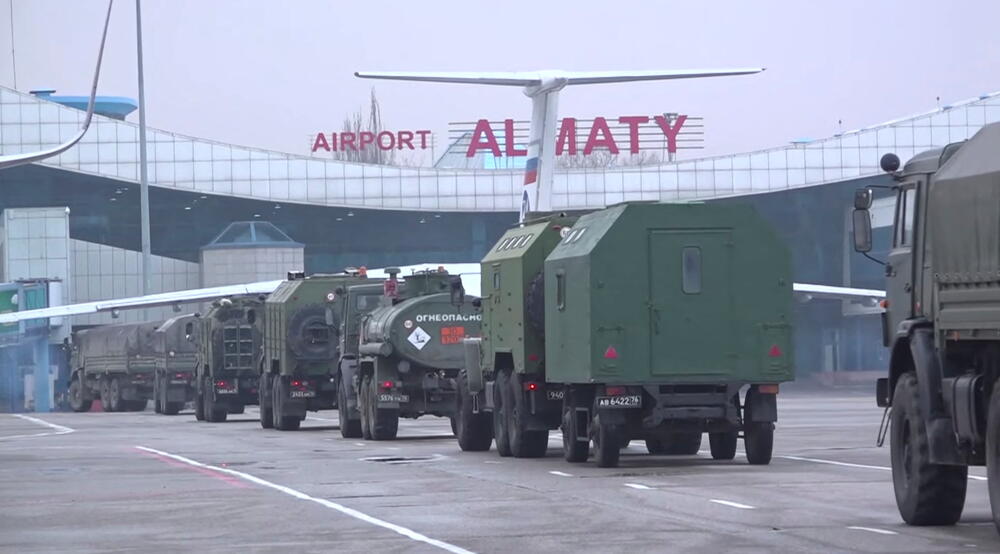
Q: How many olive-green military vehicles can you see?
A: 8